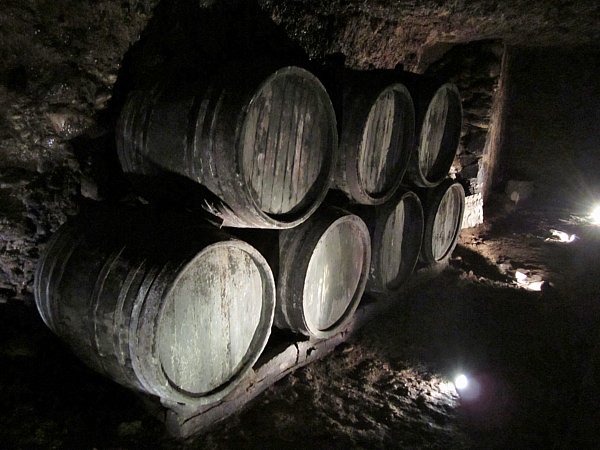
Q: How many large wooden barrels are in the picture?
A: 7